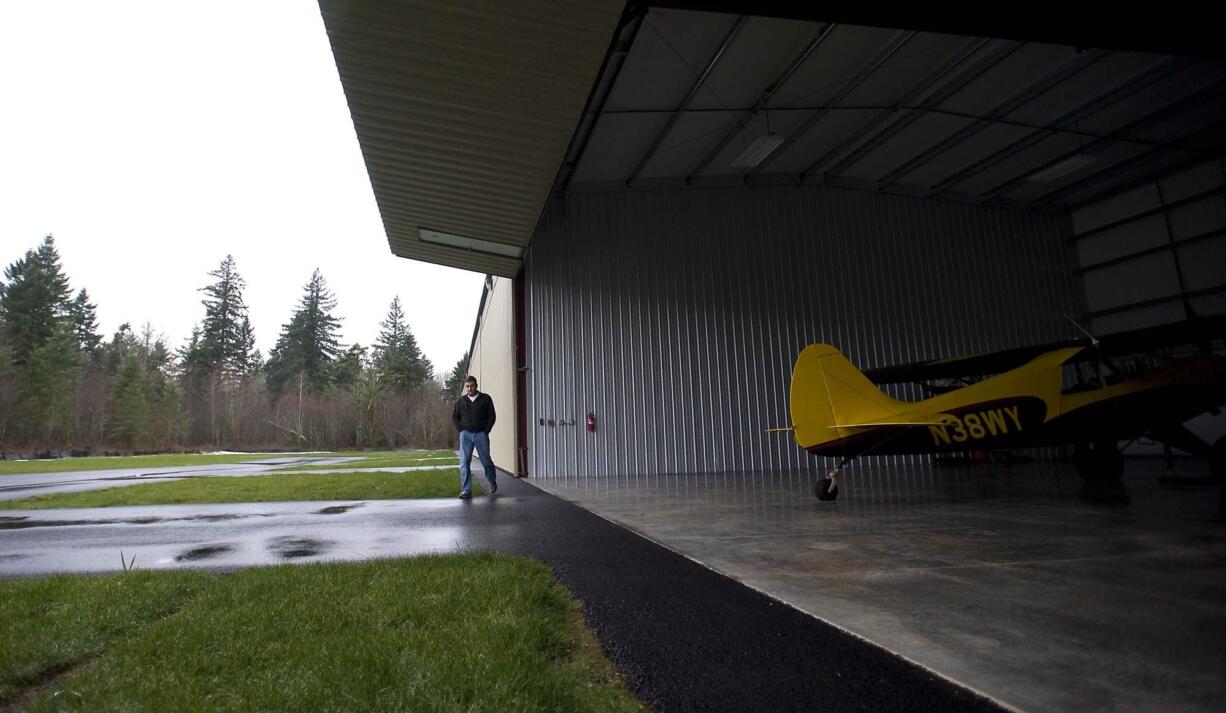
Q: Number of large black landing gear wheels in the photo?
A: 2